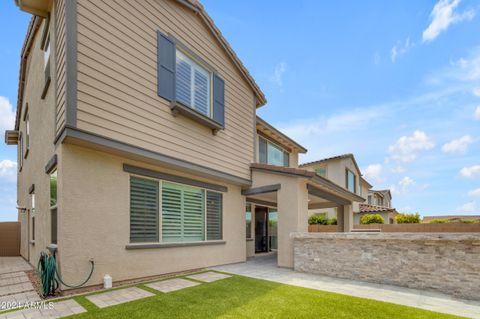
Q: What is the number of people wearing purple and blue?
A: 0